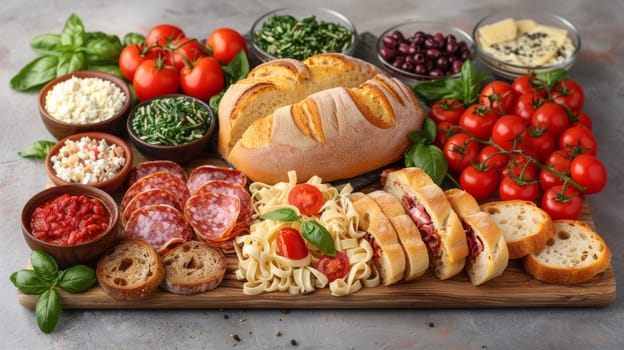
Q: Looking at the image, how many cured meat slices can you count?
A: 7